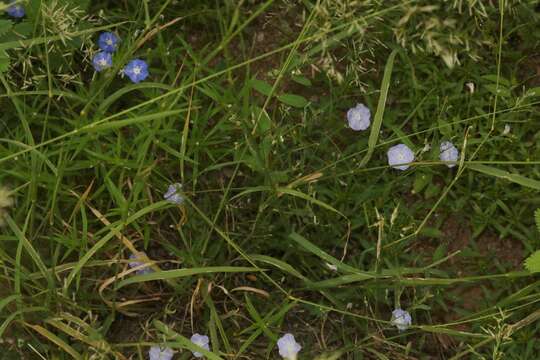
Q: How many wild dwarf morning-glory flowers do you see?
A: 13